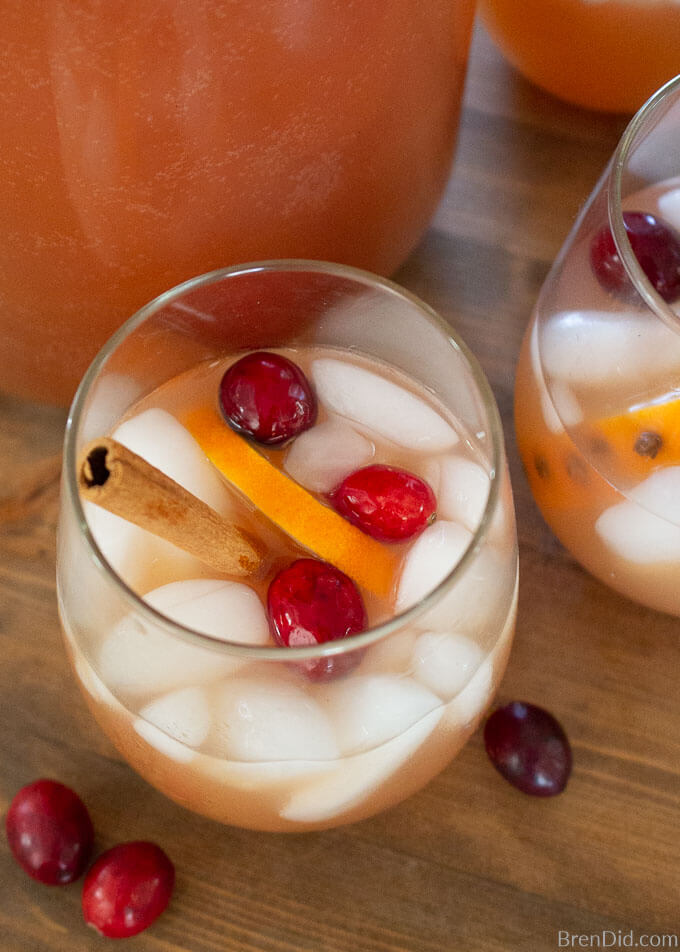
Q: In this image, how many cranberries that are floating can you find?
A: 4